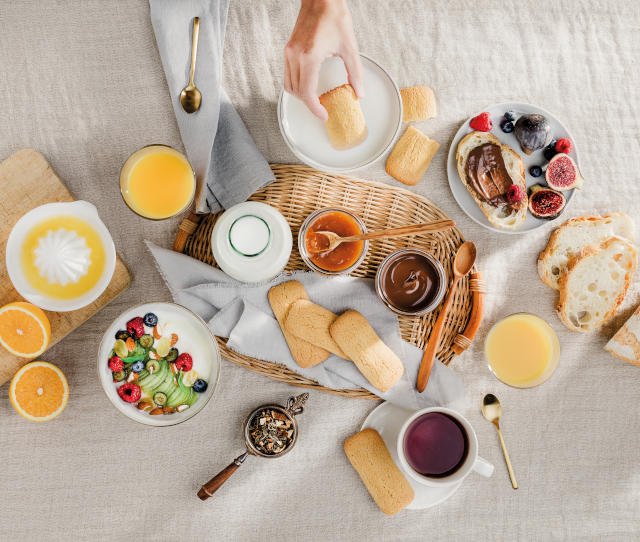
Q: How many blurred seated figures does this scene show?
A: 0